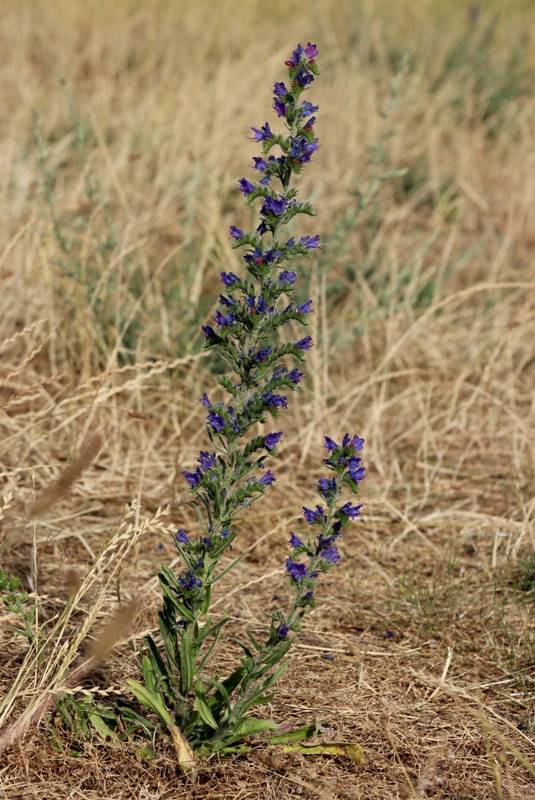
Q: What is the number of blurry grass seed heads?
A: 2